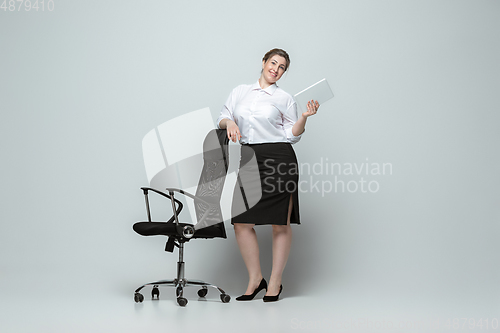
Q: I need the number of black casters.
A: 5